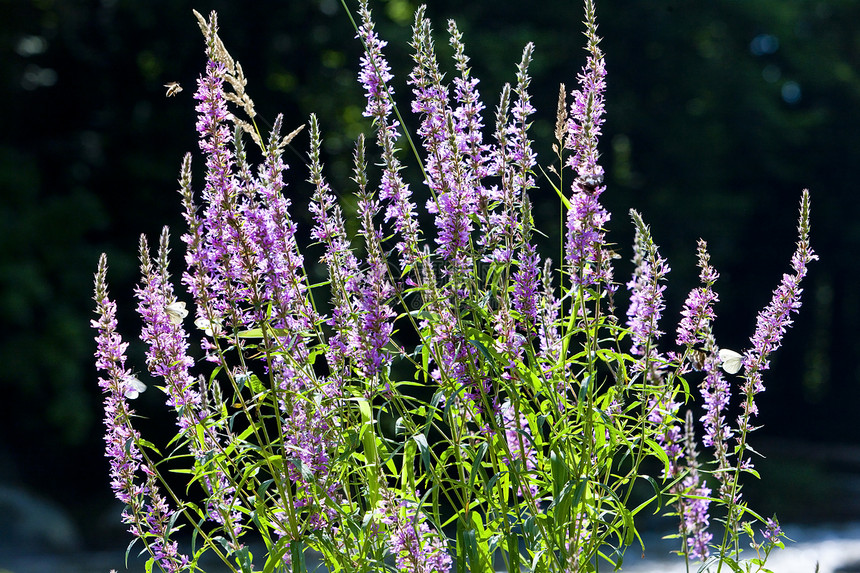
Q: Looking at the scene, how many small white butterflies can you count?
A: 4